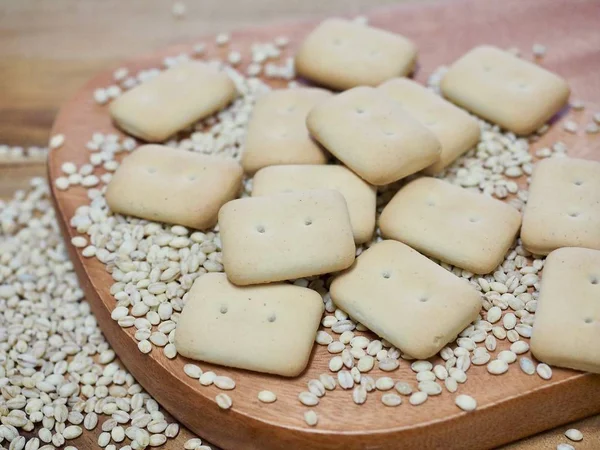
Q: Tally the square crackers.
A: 14